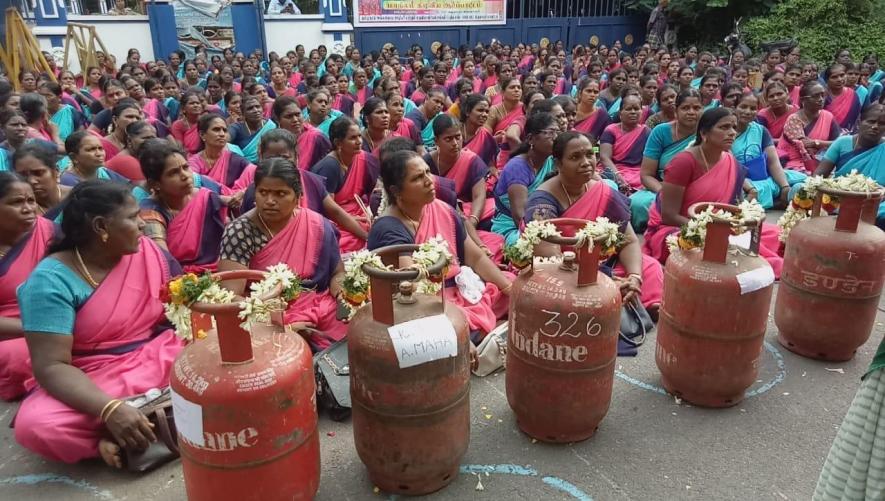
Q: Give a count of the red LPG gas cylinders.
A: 5